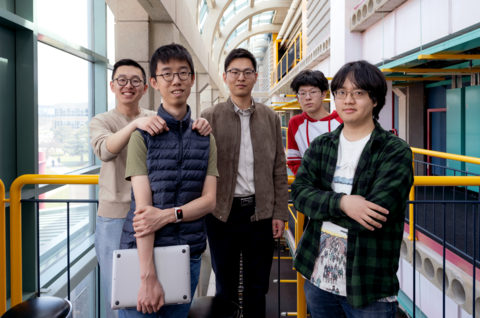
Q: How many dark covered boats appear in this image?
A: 0